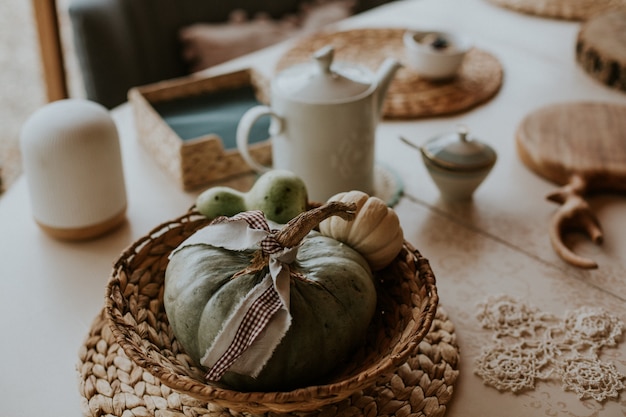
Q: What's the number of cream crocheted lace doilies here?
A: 1